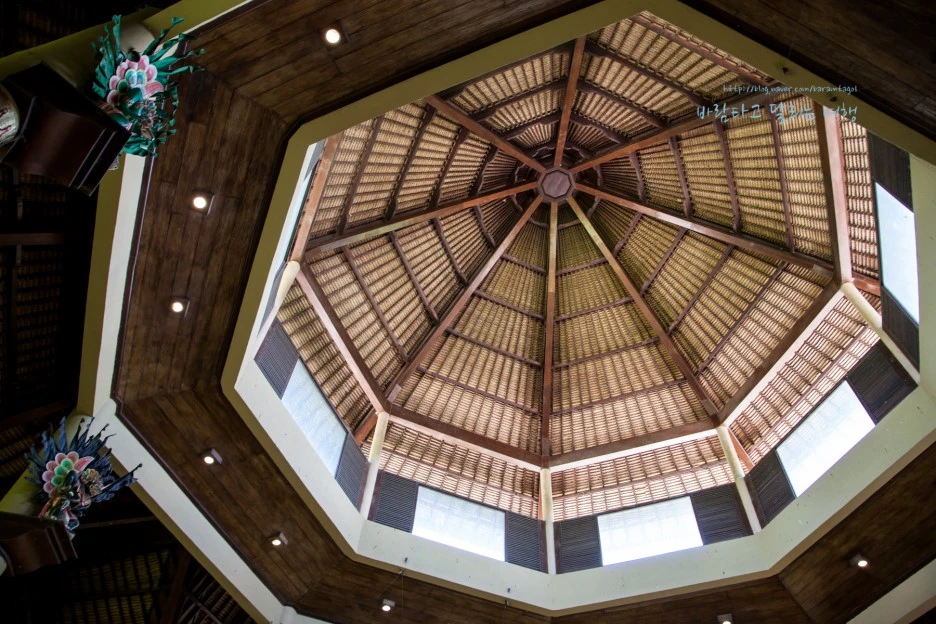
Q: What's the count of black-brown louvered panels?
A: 10